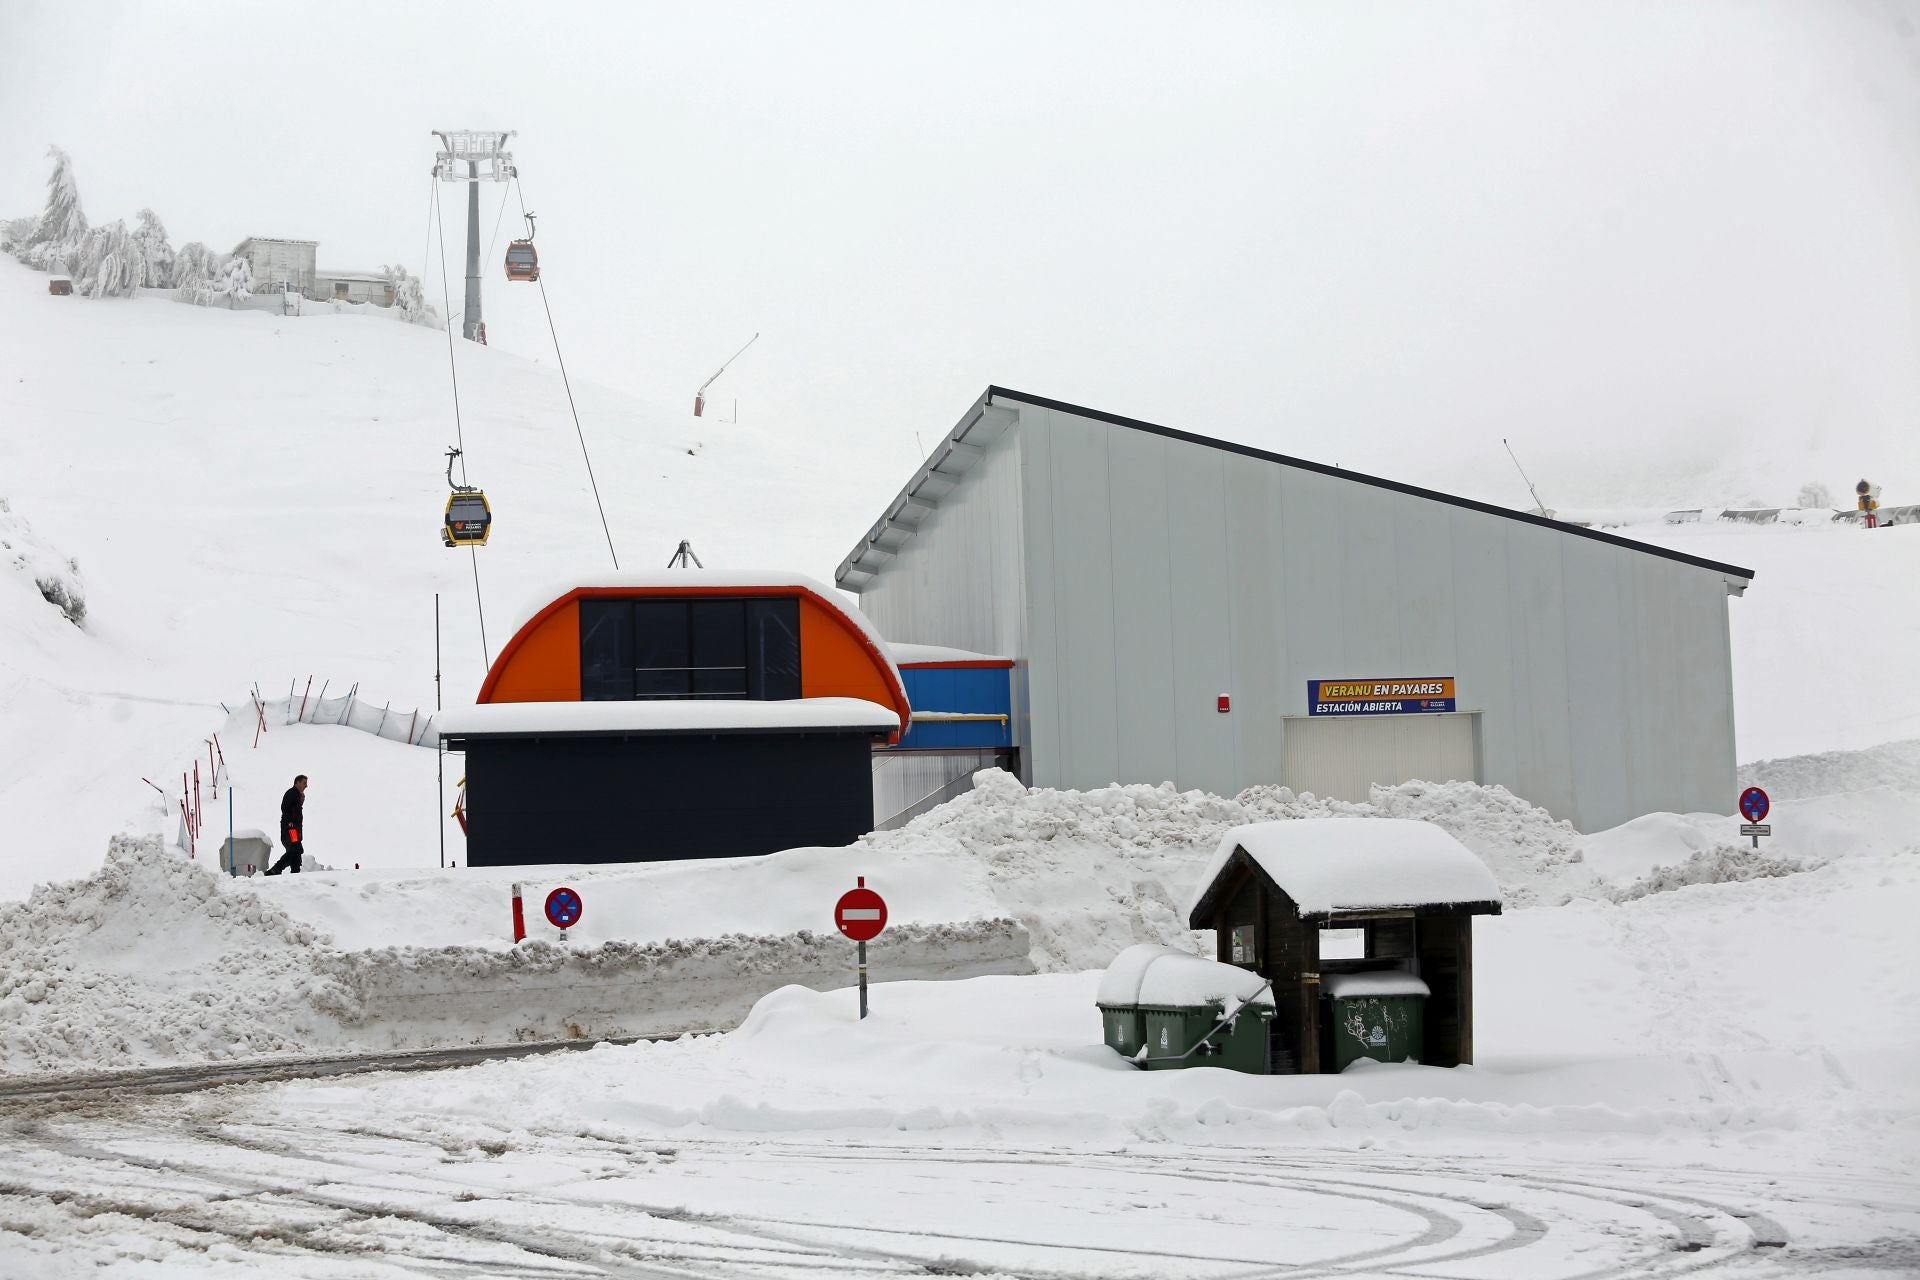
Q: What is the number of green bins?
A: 3